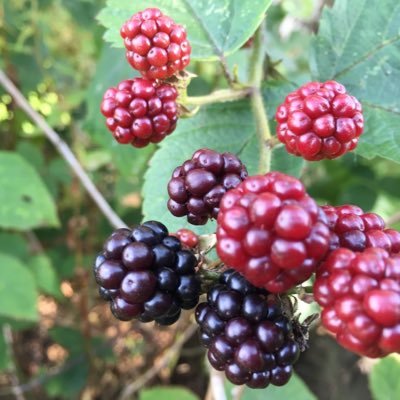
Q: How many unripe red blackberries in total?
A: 6